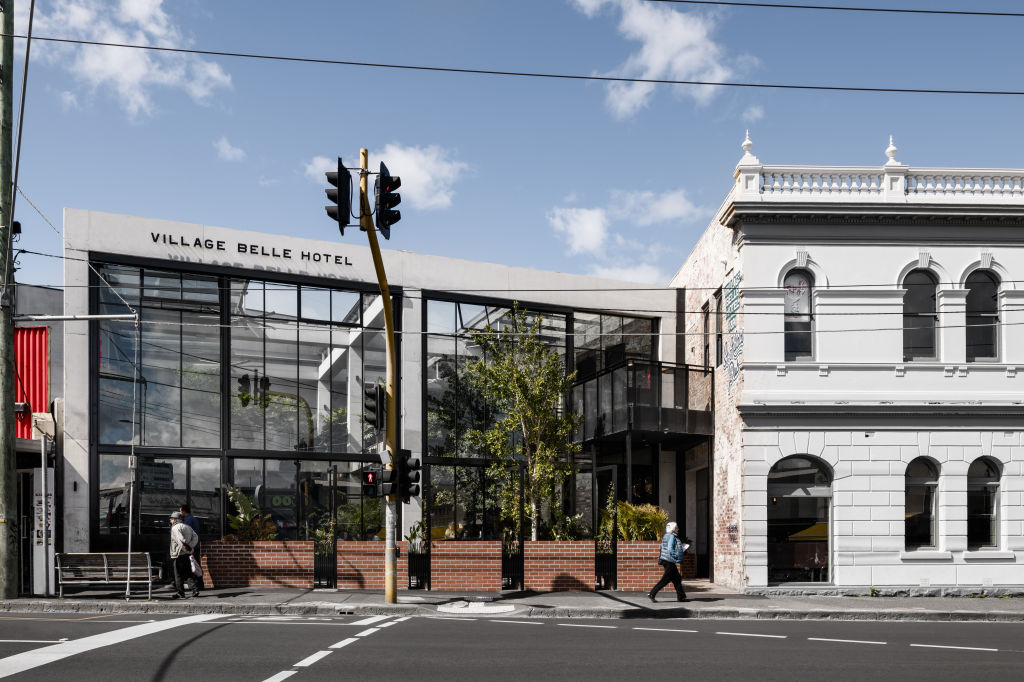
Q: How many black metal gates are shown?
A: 4